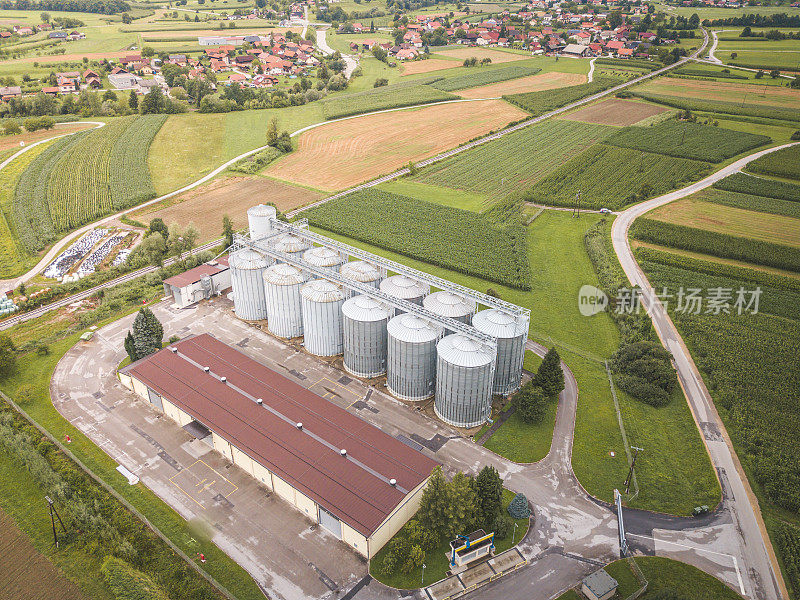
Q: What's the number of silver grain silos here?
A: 13